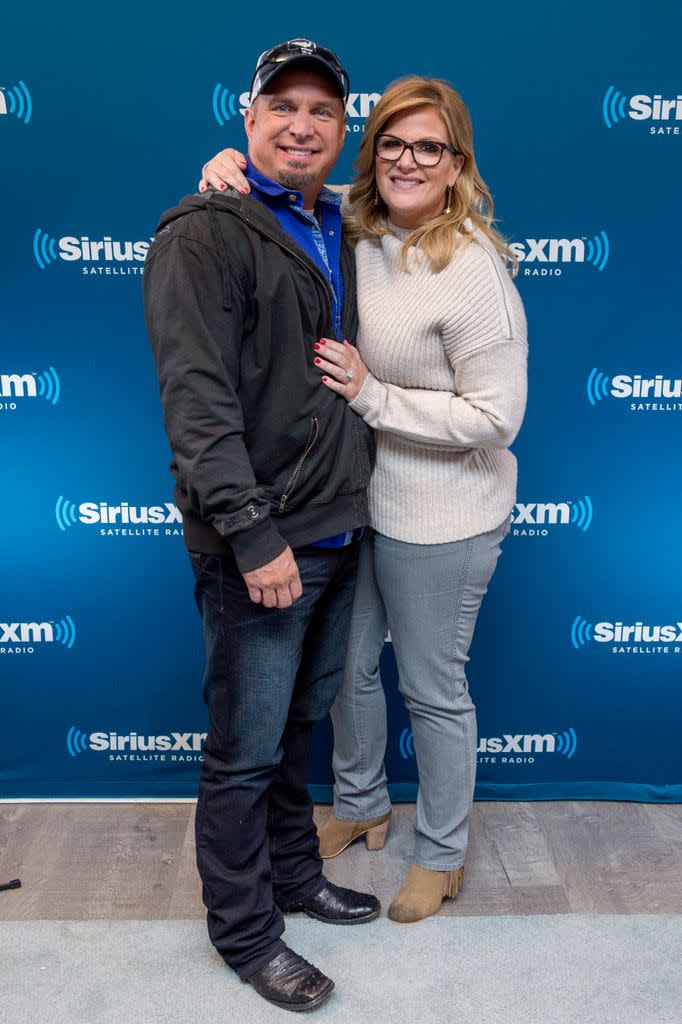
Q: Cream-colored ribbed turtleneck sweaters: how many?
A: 1